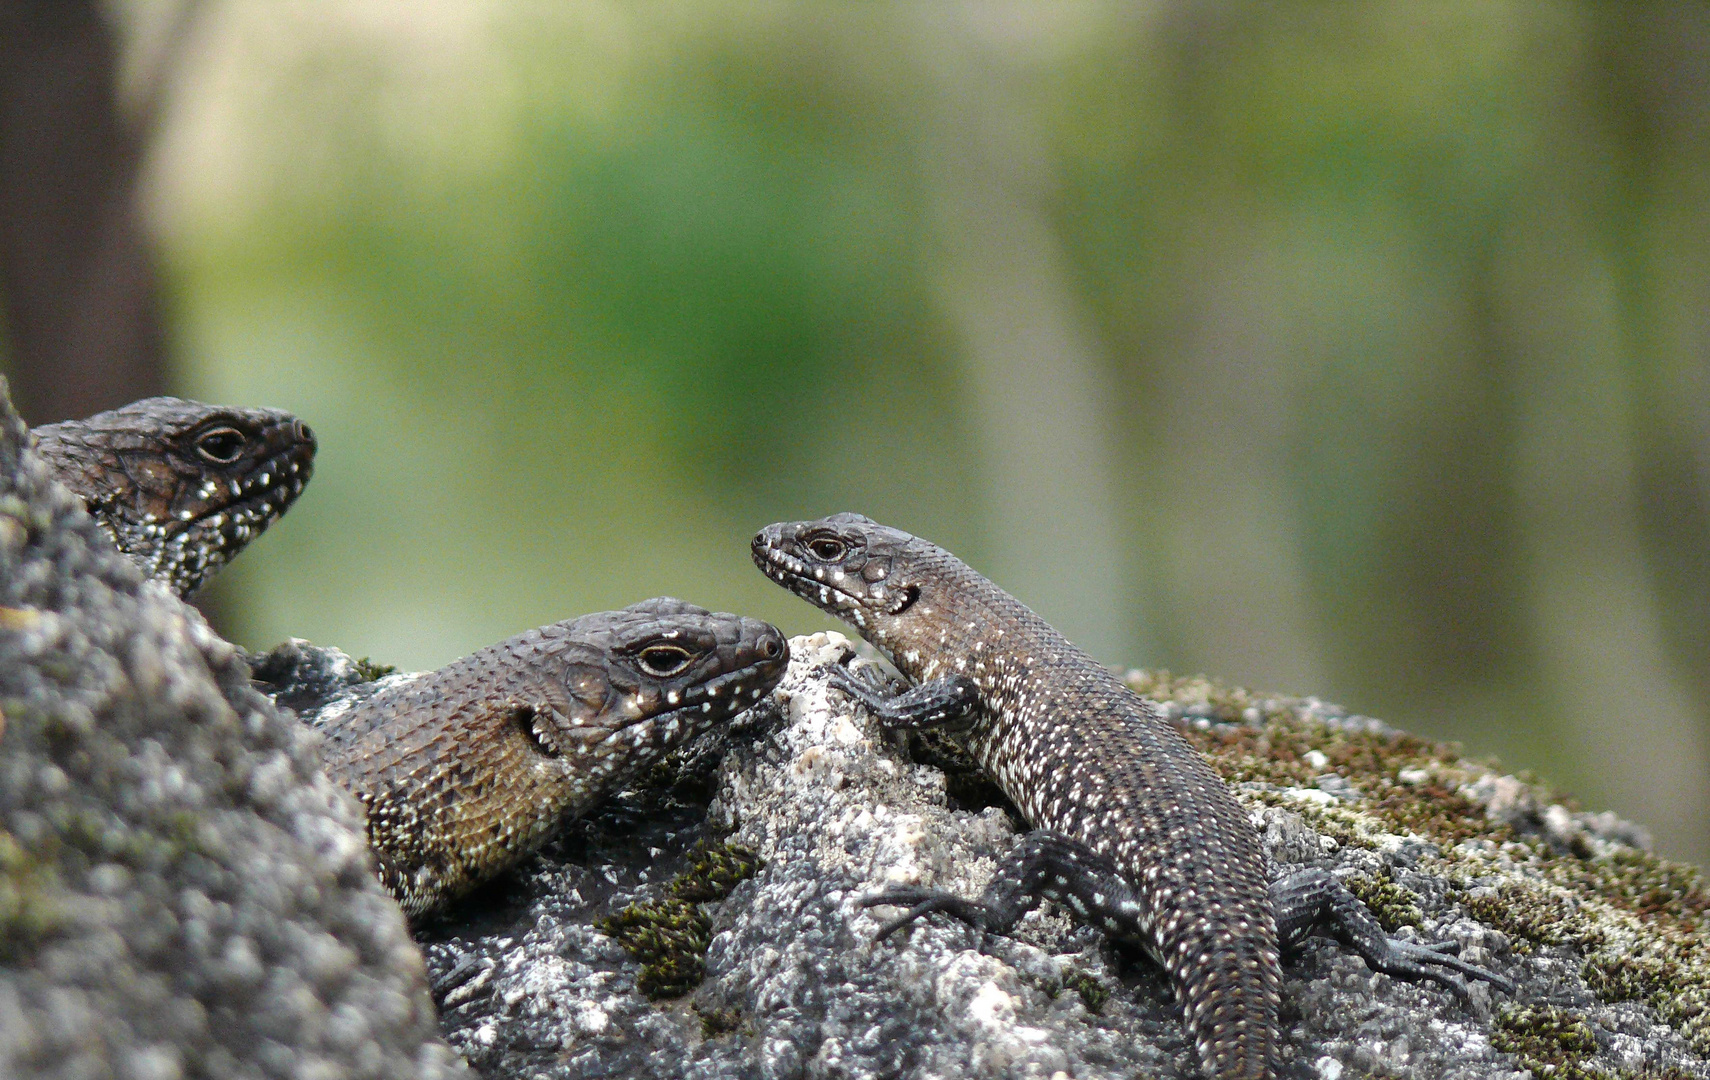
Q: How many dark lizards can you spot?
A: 3